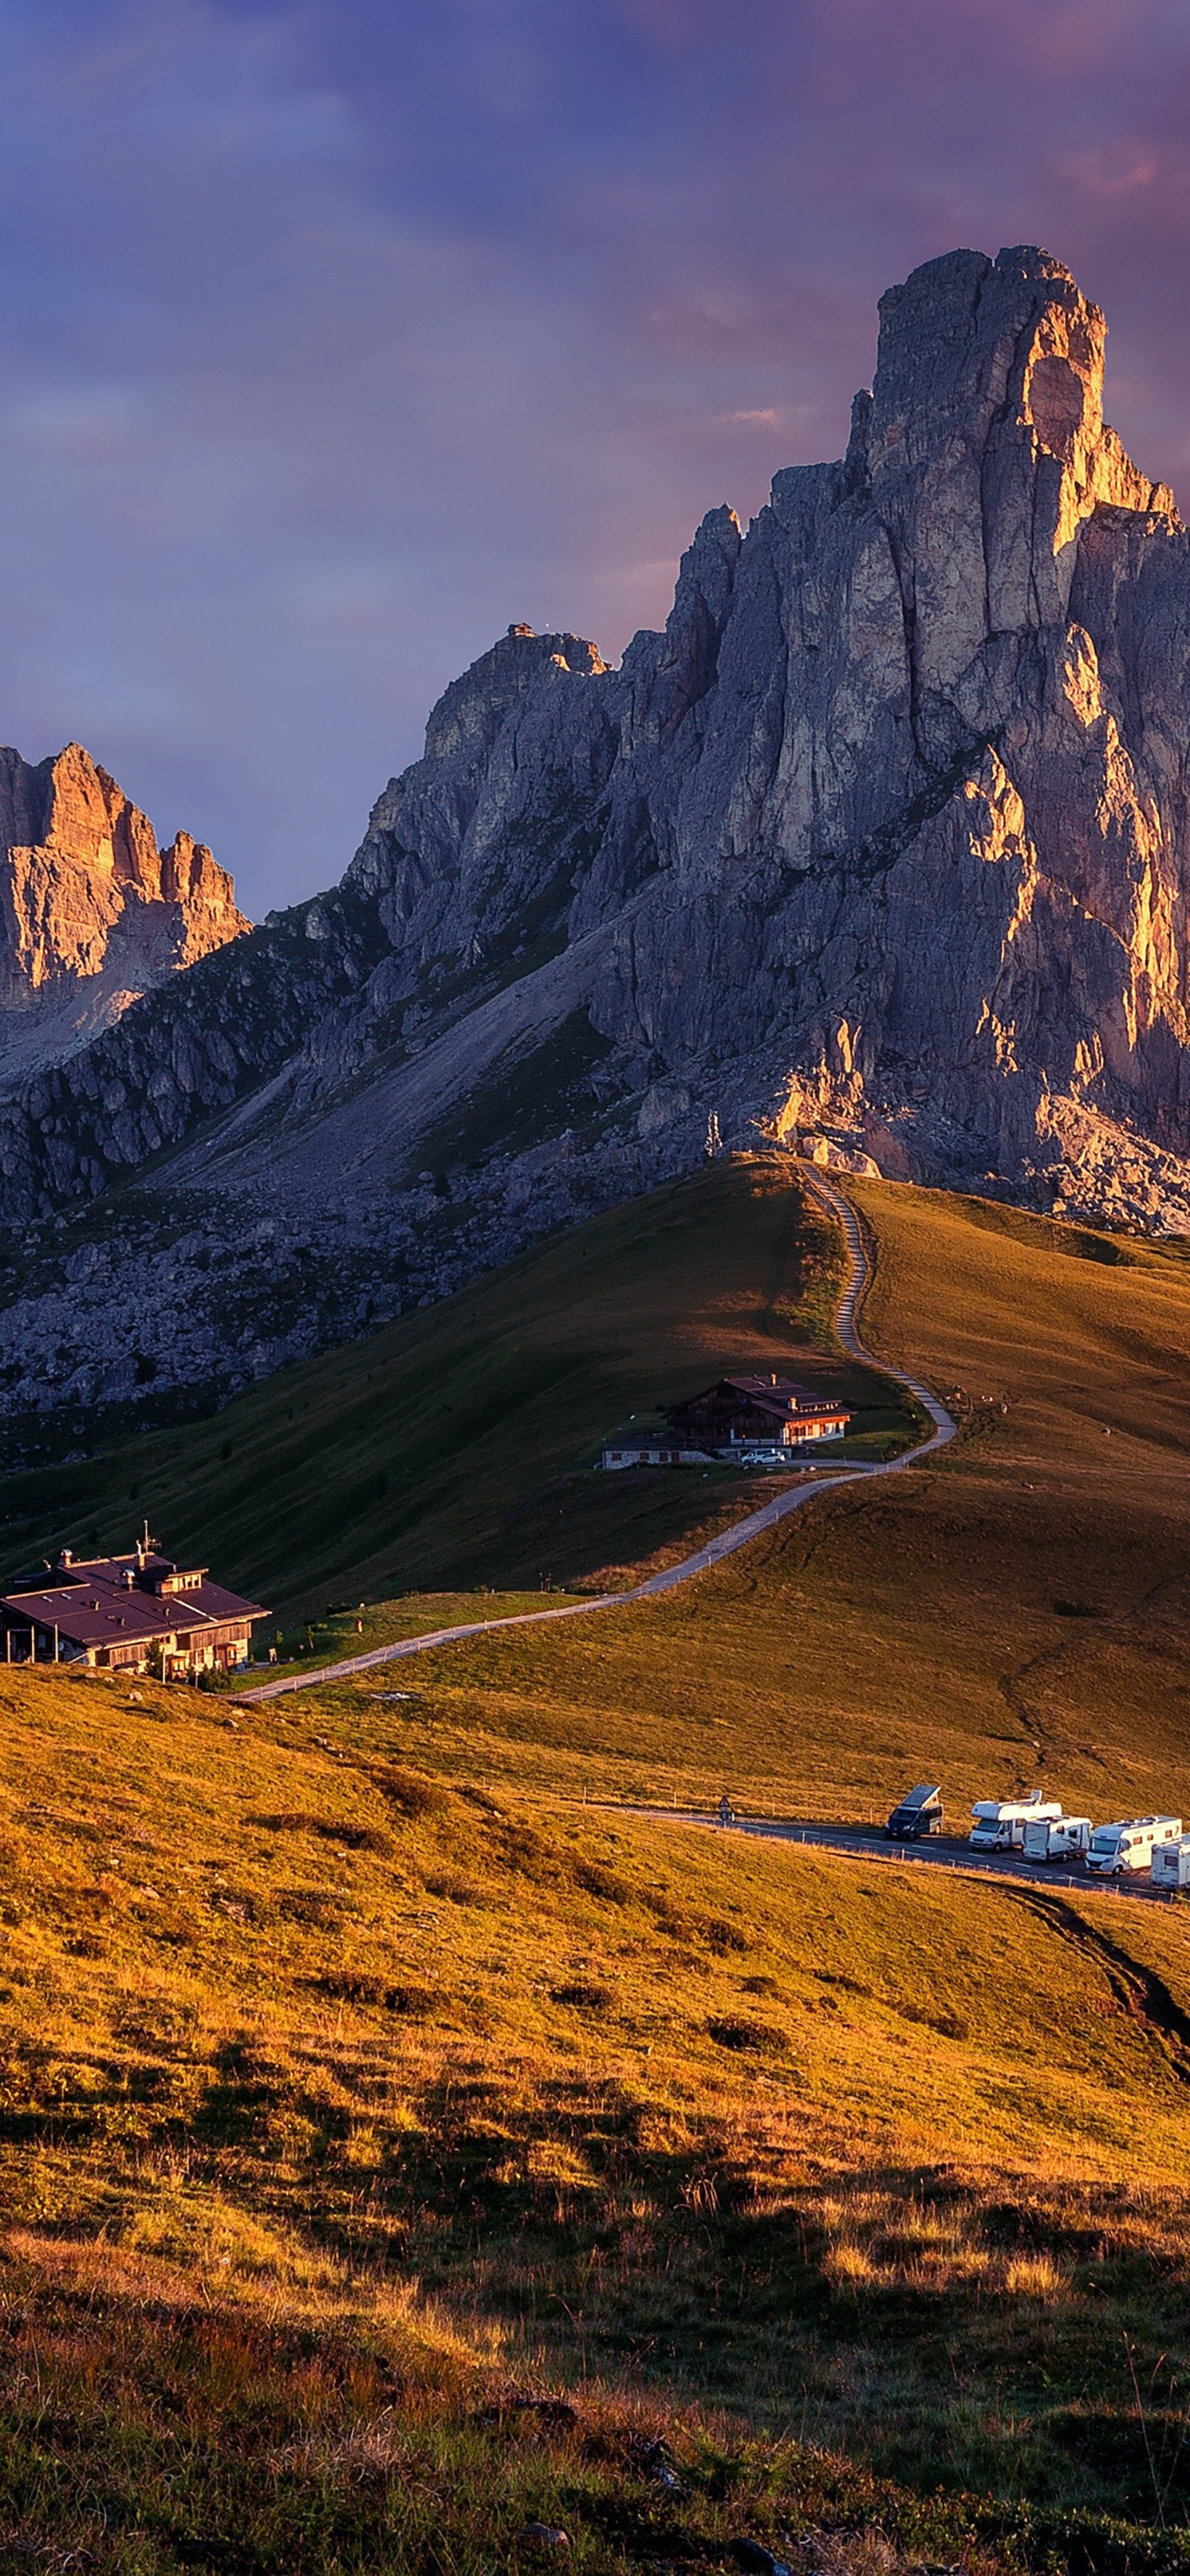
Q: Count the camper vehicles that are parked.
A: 5